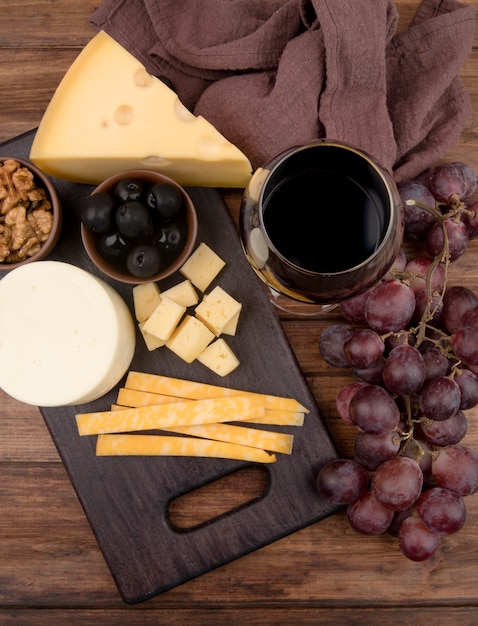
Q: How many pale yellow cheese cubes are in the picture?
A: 9